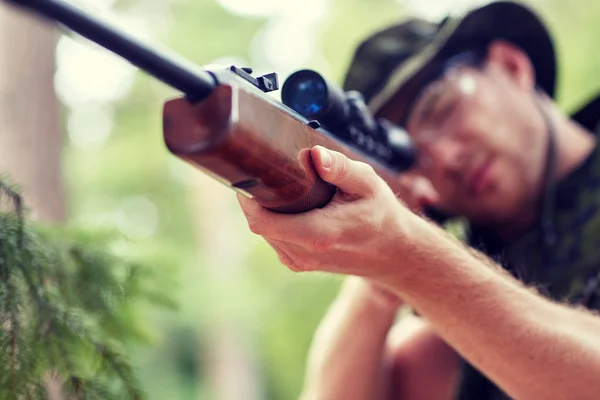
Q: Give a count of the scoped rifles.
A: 1